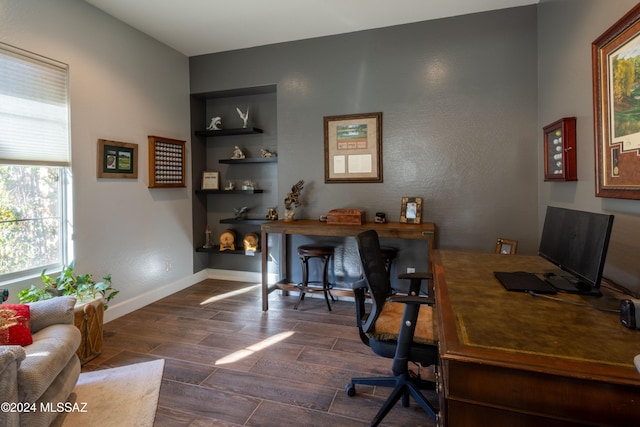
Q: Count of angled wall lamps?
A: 0